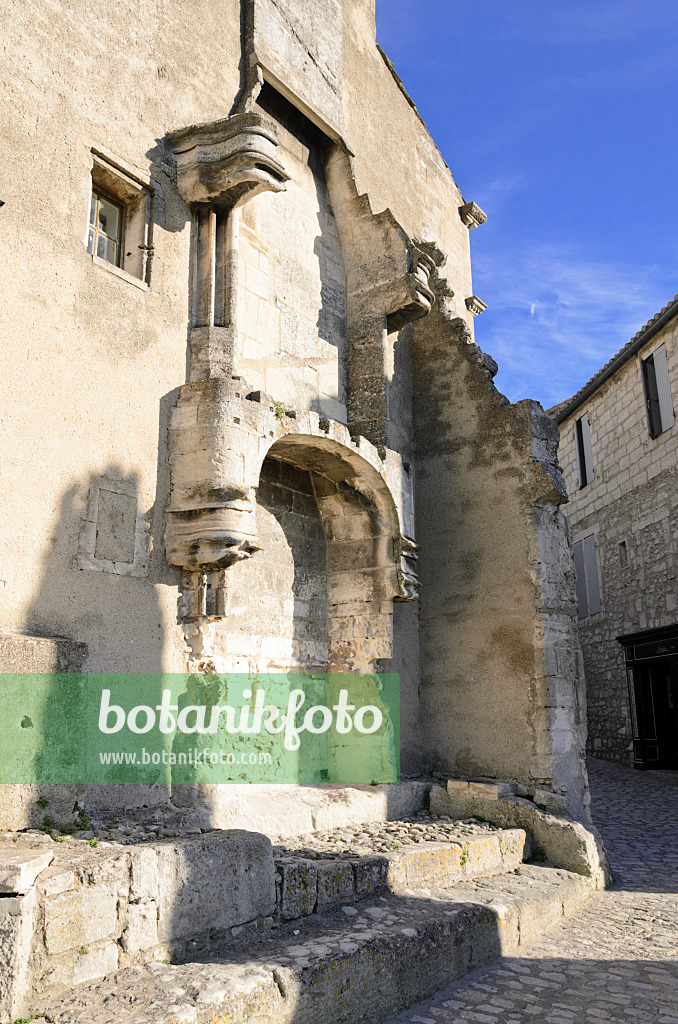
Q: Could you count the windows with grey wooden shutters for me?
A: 3